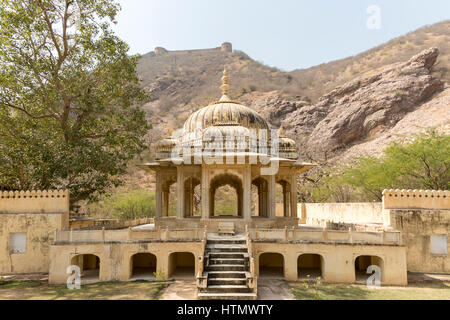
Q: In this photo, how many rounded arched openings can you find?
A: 11